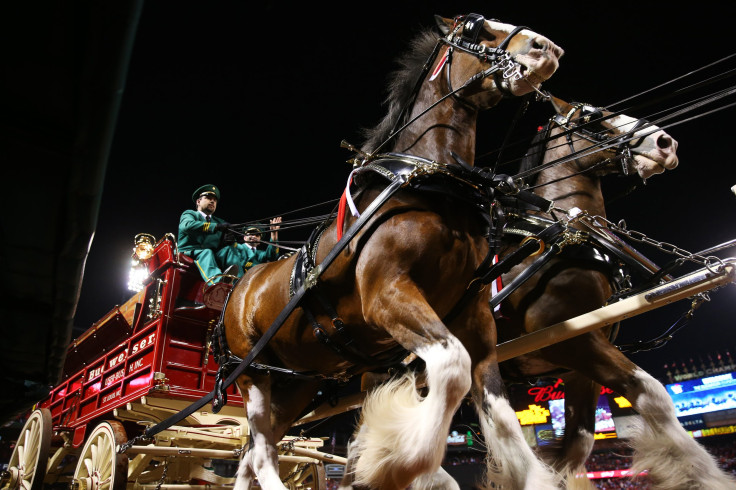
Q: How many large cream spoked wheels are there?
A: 2